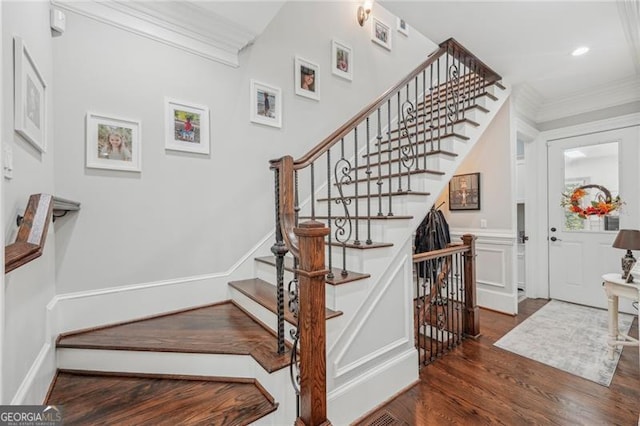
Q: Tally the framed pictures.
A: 9